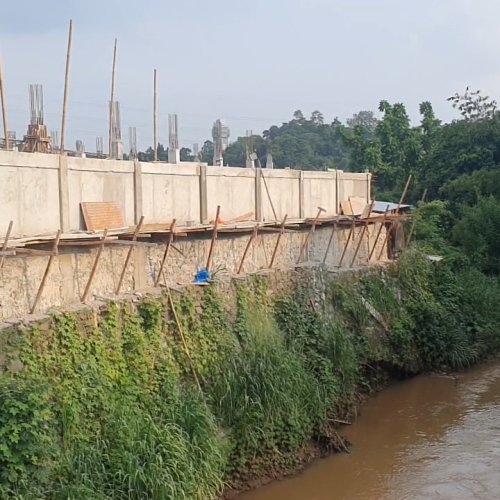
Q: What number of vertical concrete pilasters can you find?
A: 7